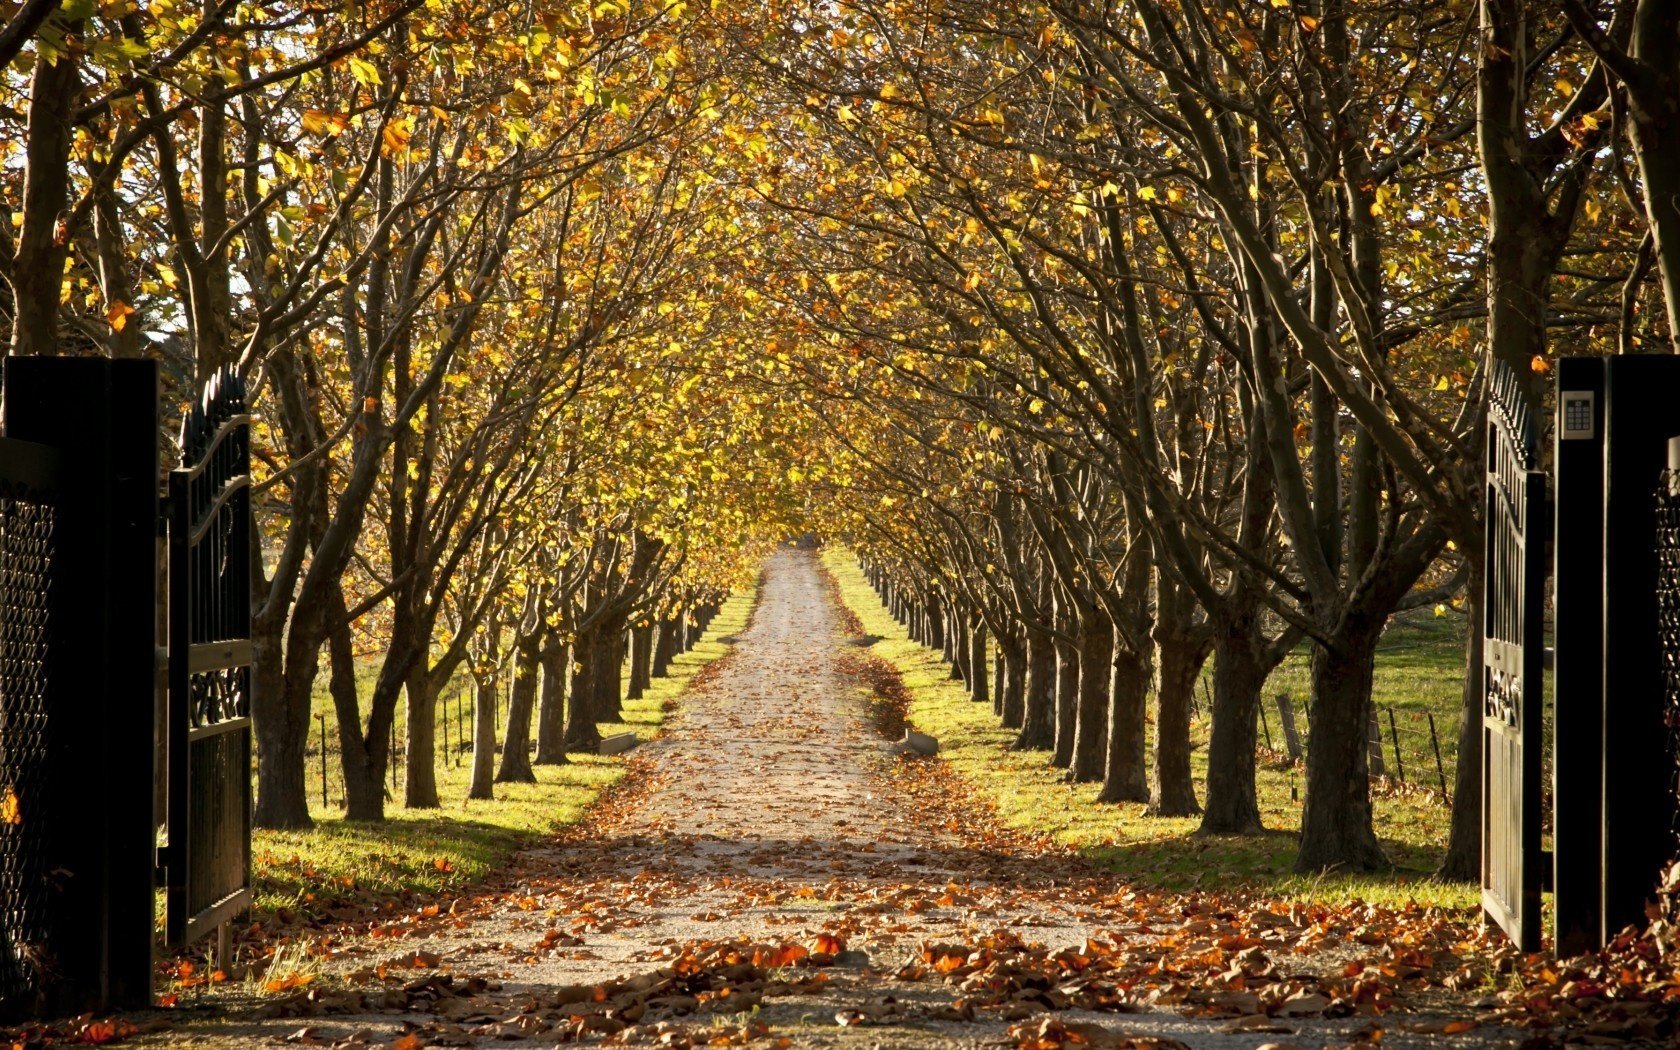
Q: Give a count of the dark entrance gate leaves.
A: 2